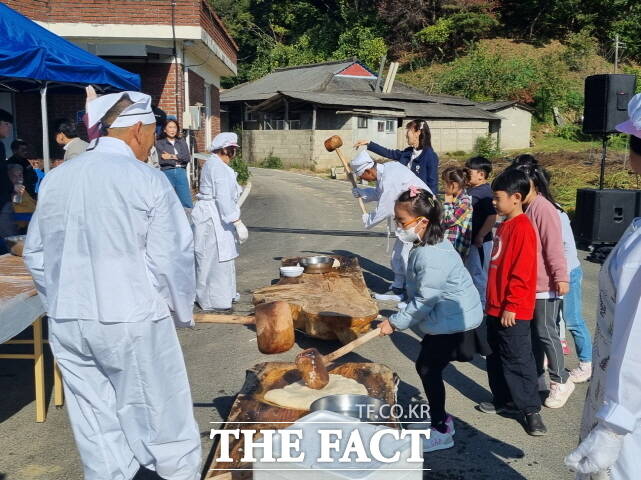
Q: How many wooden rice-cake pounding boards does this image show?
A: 2